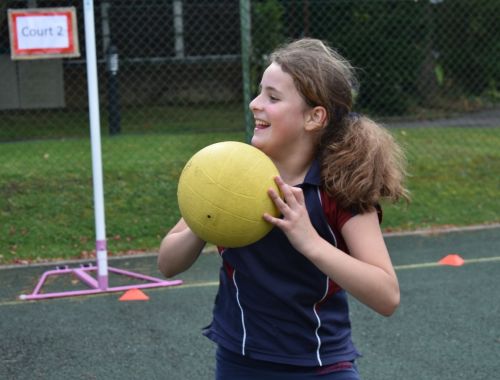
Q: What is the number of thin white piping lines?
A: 2